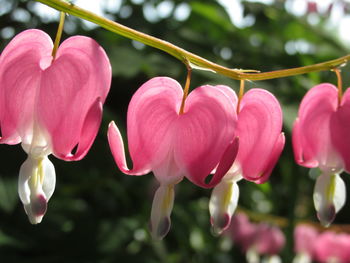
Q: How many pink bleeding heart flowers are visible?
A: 4